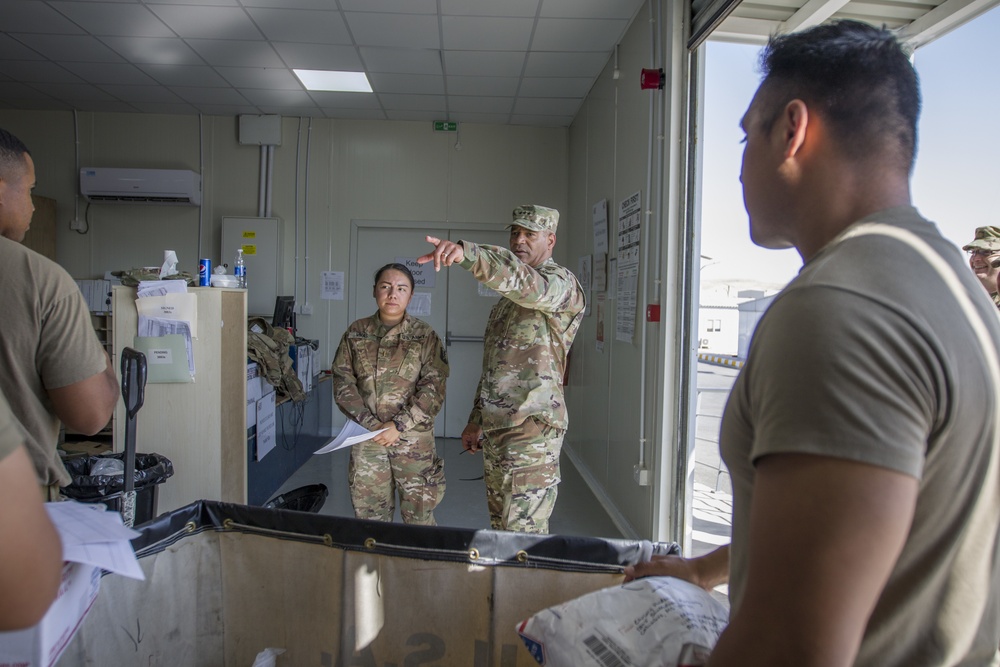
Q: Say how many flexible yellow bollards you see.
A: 0